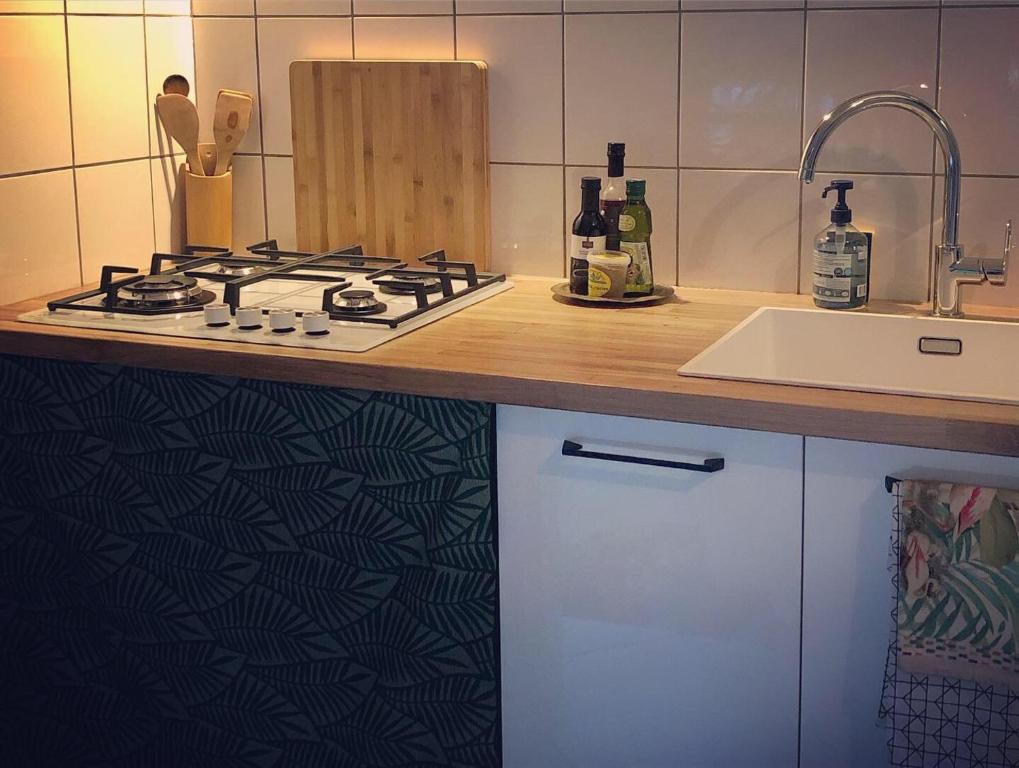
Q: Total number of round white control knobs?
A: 4